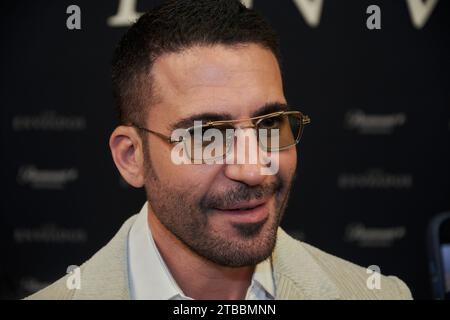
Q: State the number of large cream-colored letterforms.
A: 3